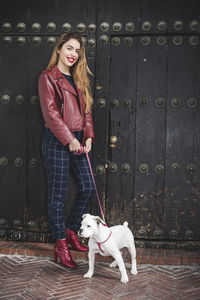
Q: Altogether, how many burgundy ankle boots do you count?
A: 2